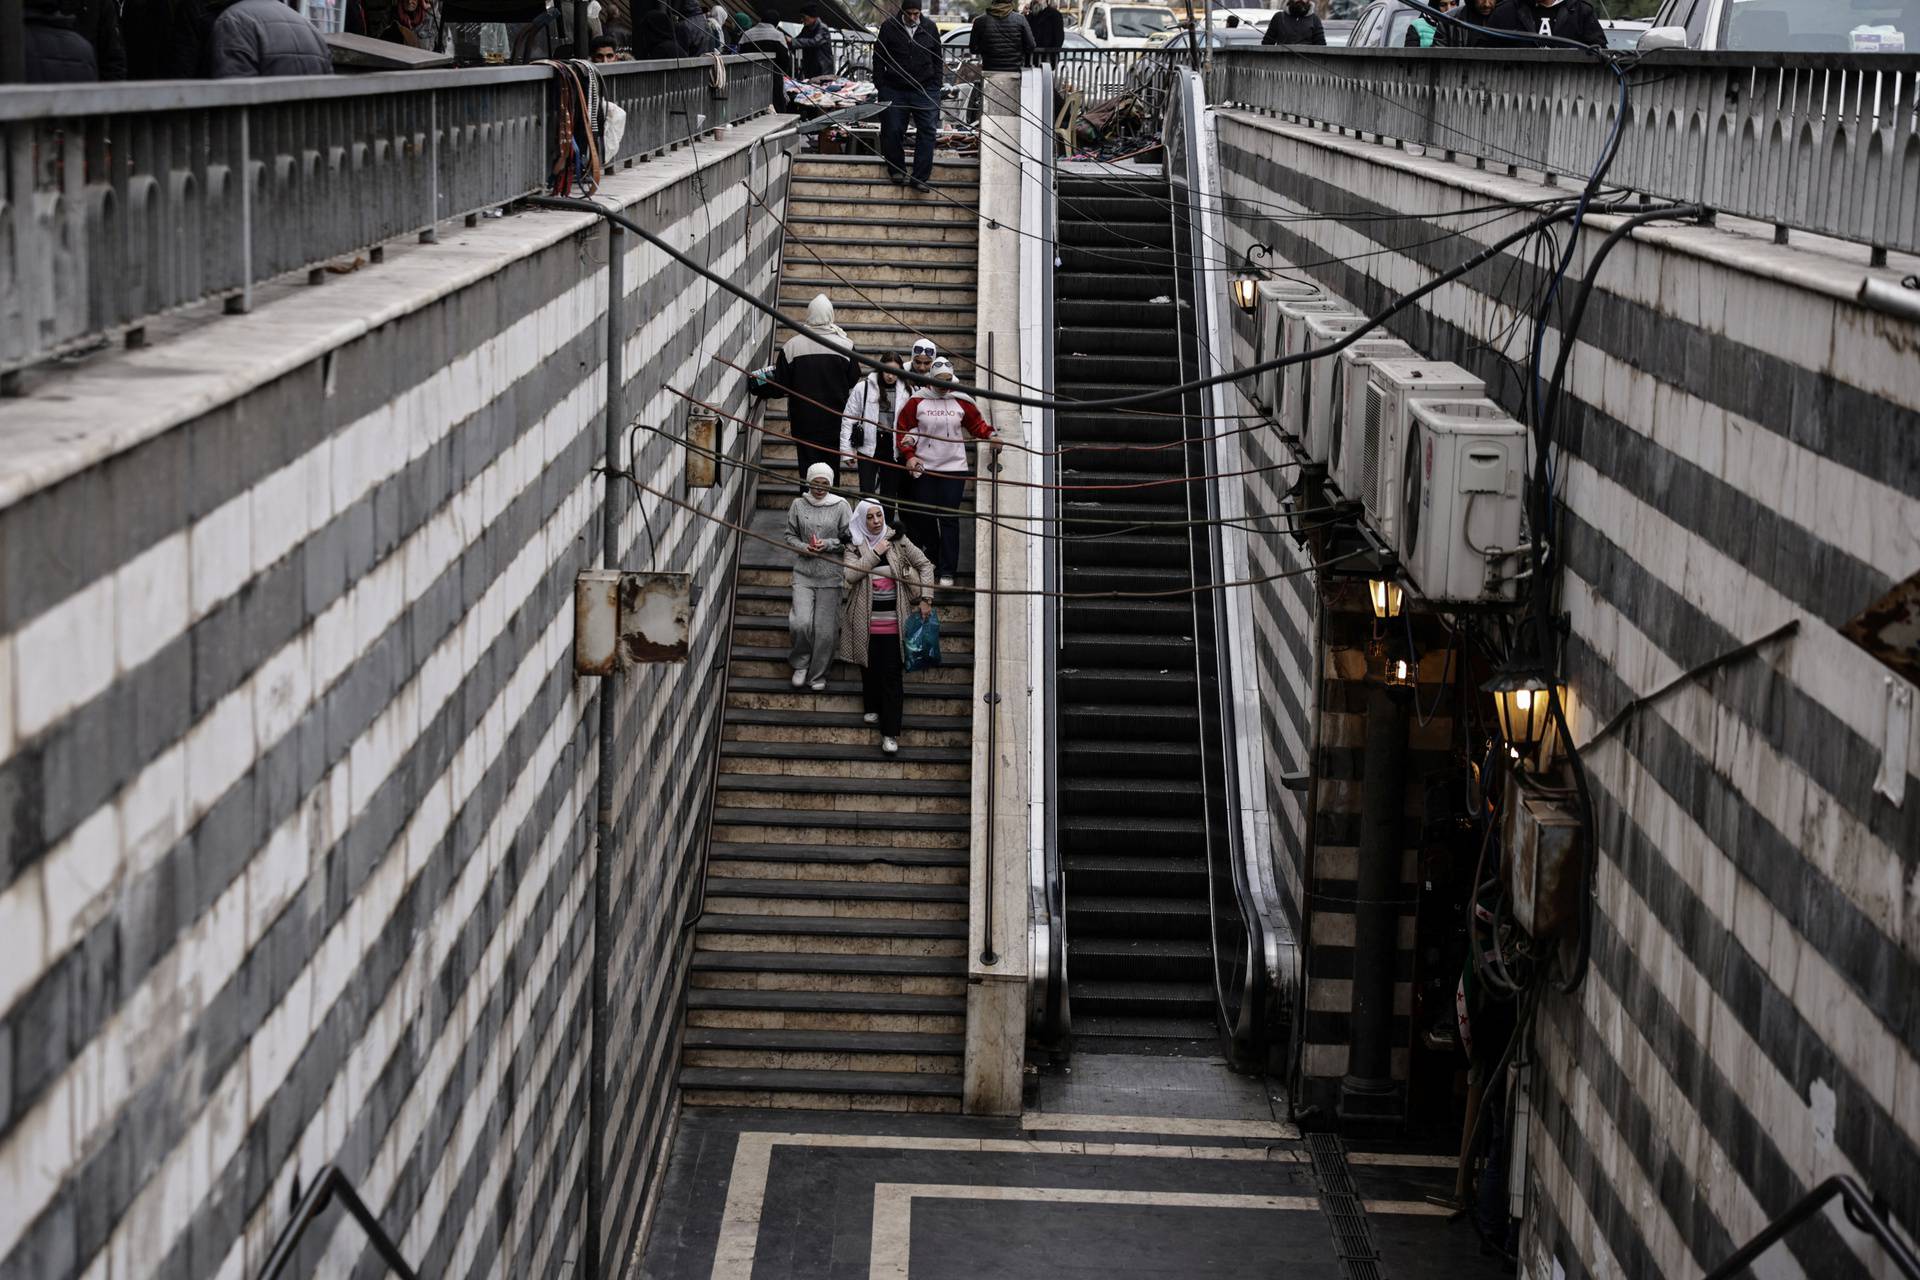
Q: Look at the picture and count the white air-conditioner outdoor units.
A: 6